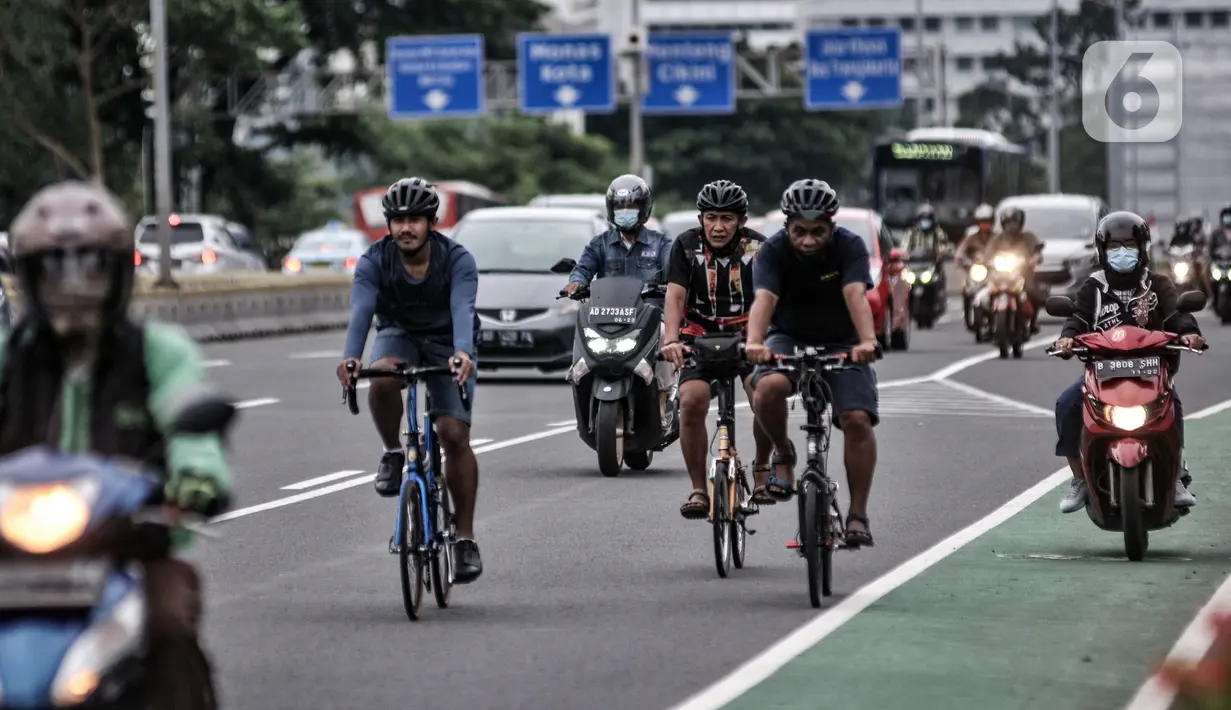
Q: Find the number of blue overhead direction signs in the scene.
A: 4